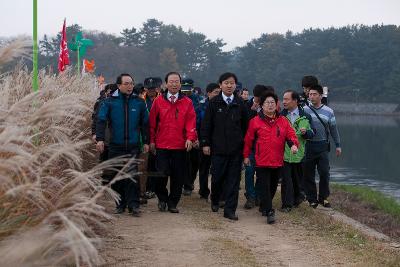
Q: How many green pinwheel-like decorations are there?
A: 1